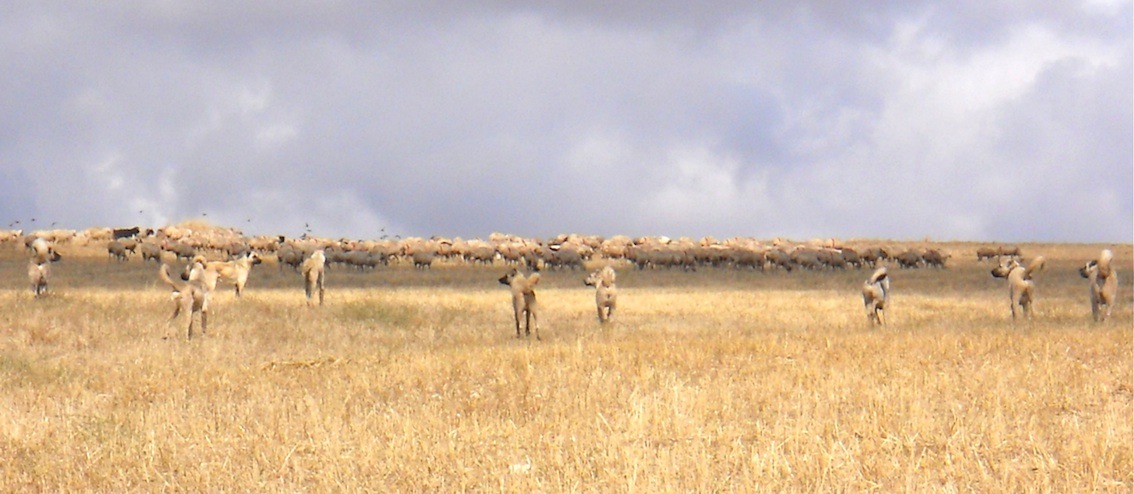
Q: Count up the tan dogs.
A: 9